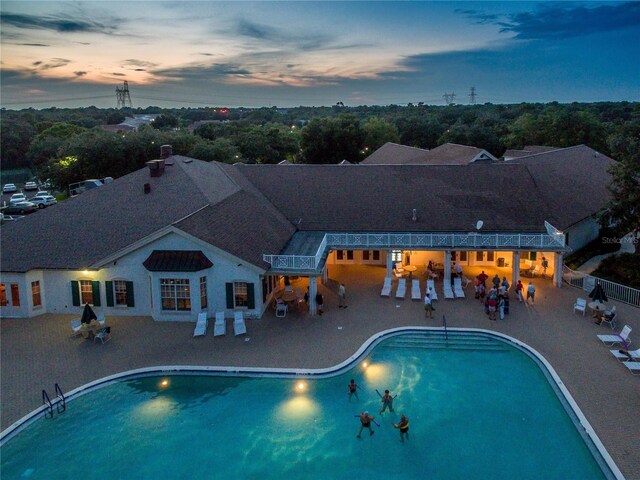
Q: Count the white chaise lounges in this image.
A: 12